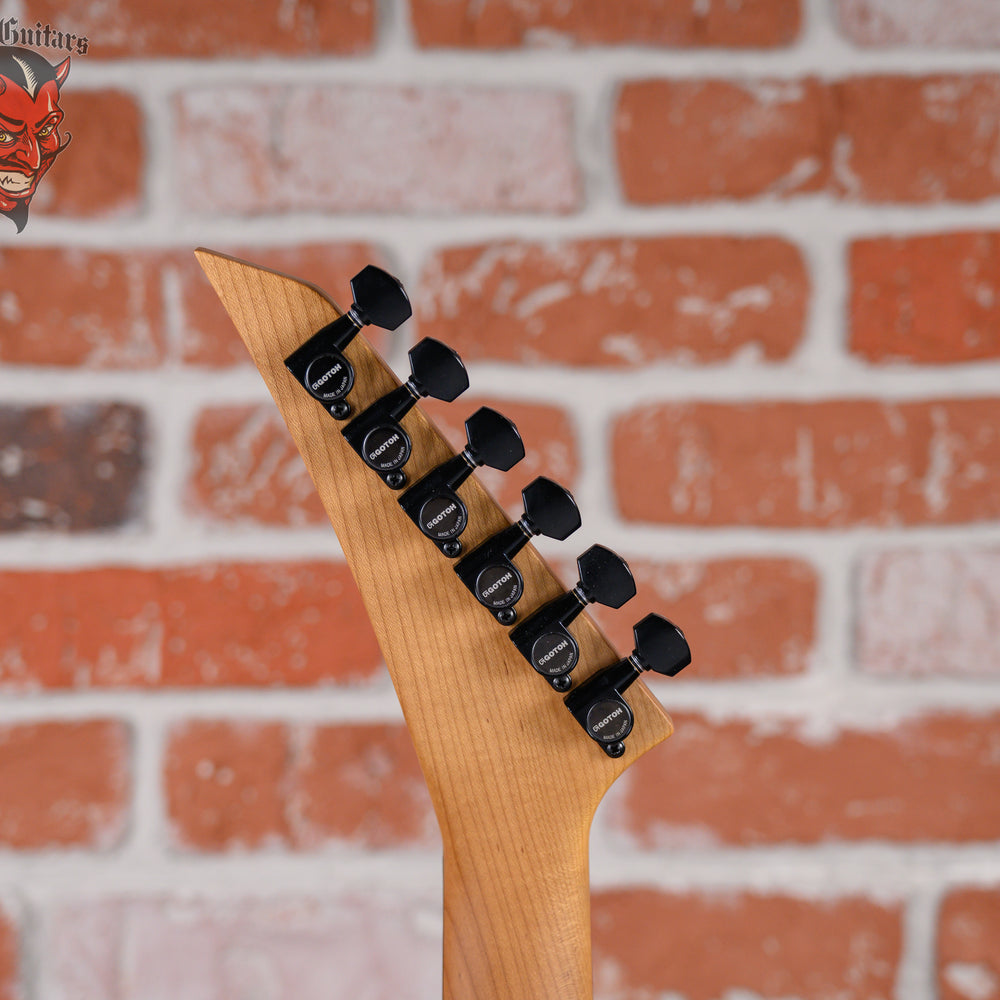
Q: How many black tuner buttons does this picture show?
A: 6